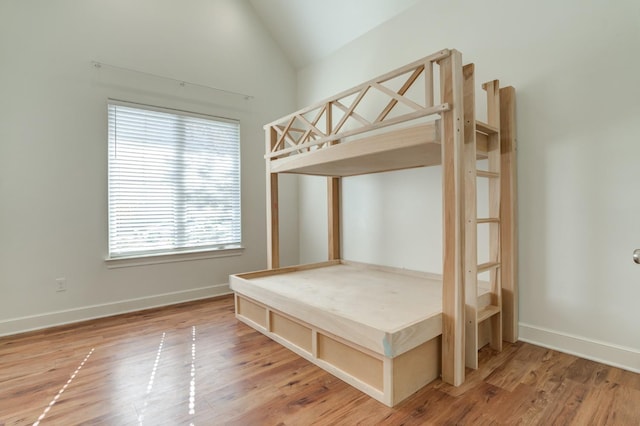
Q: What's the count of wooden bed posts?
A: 4